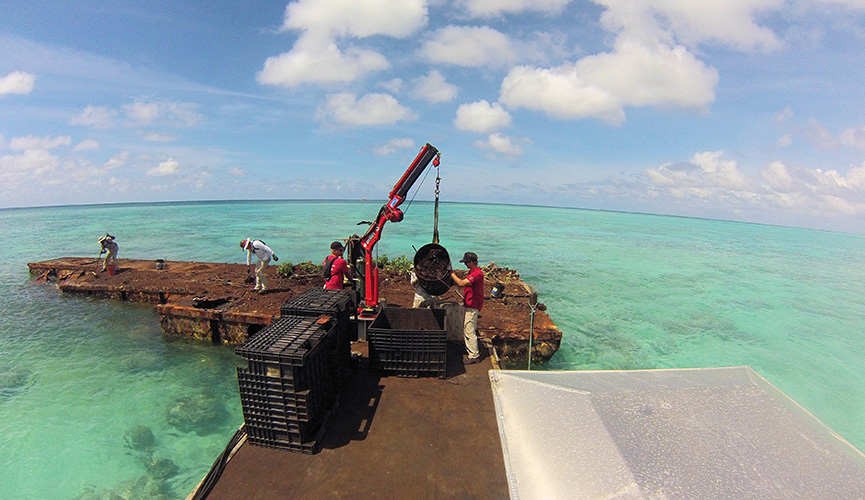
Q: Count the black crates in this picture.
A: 3